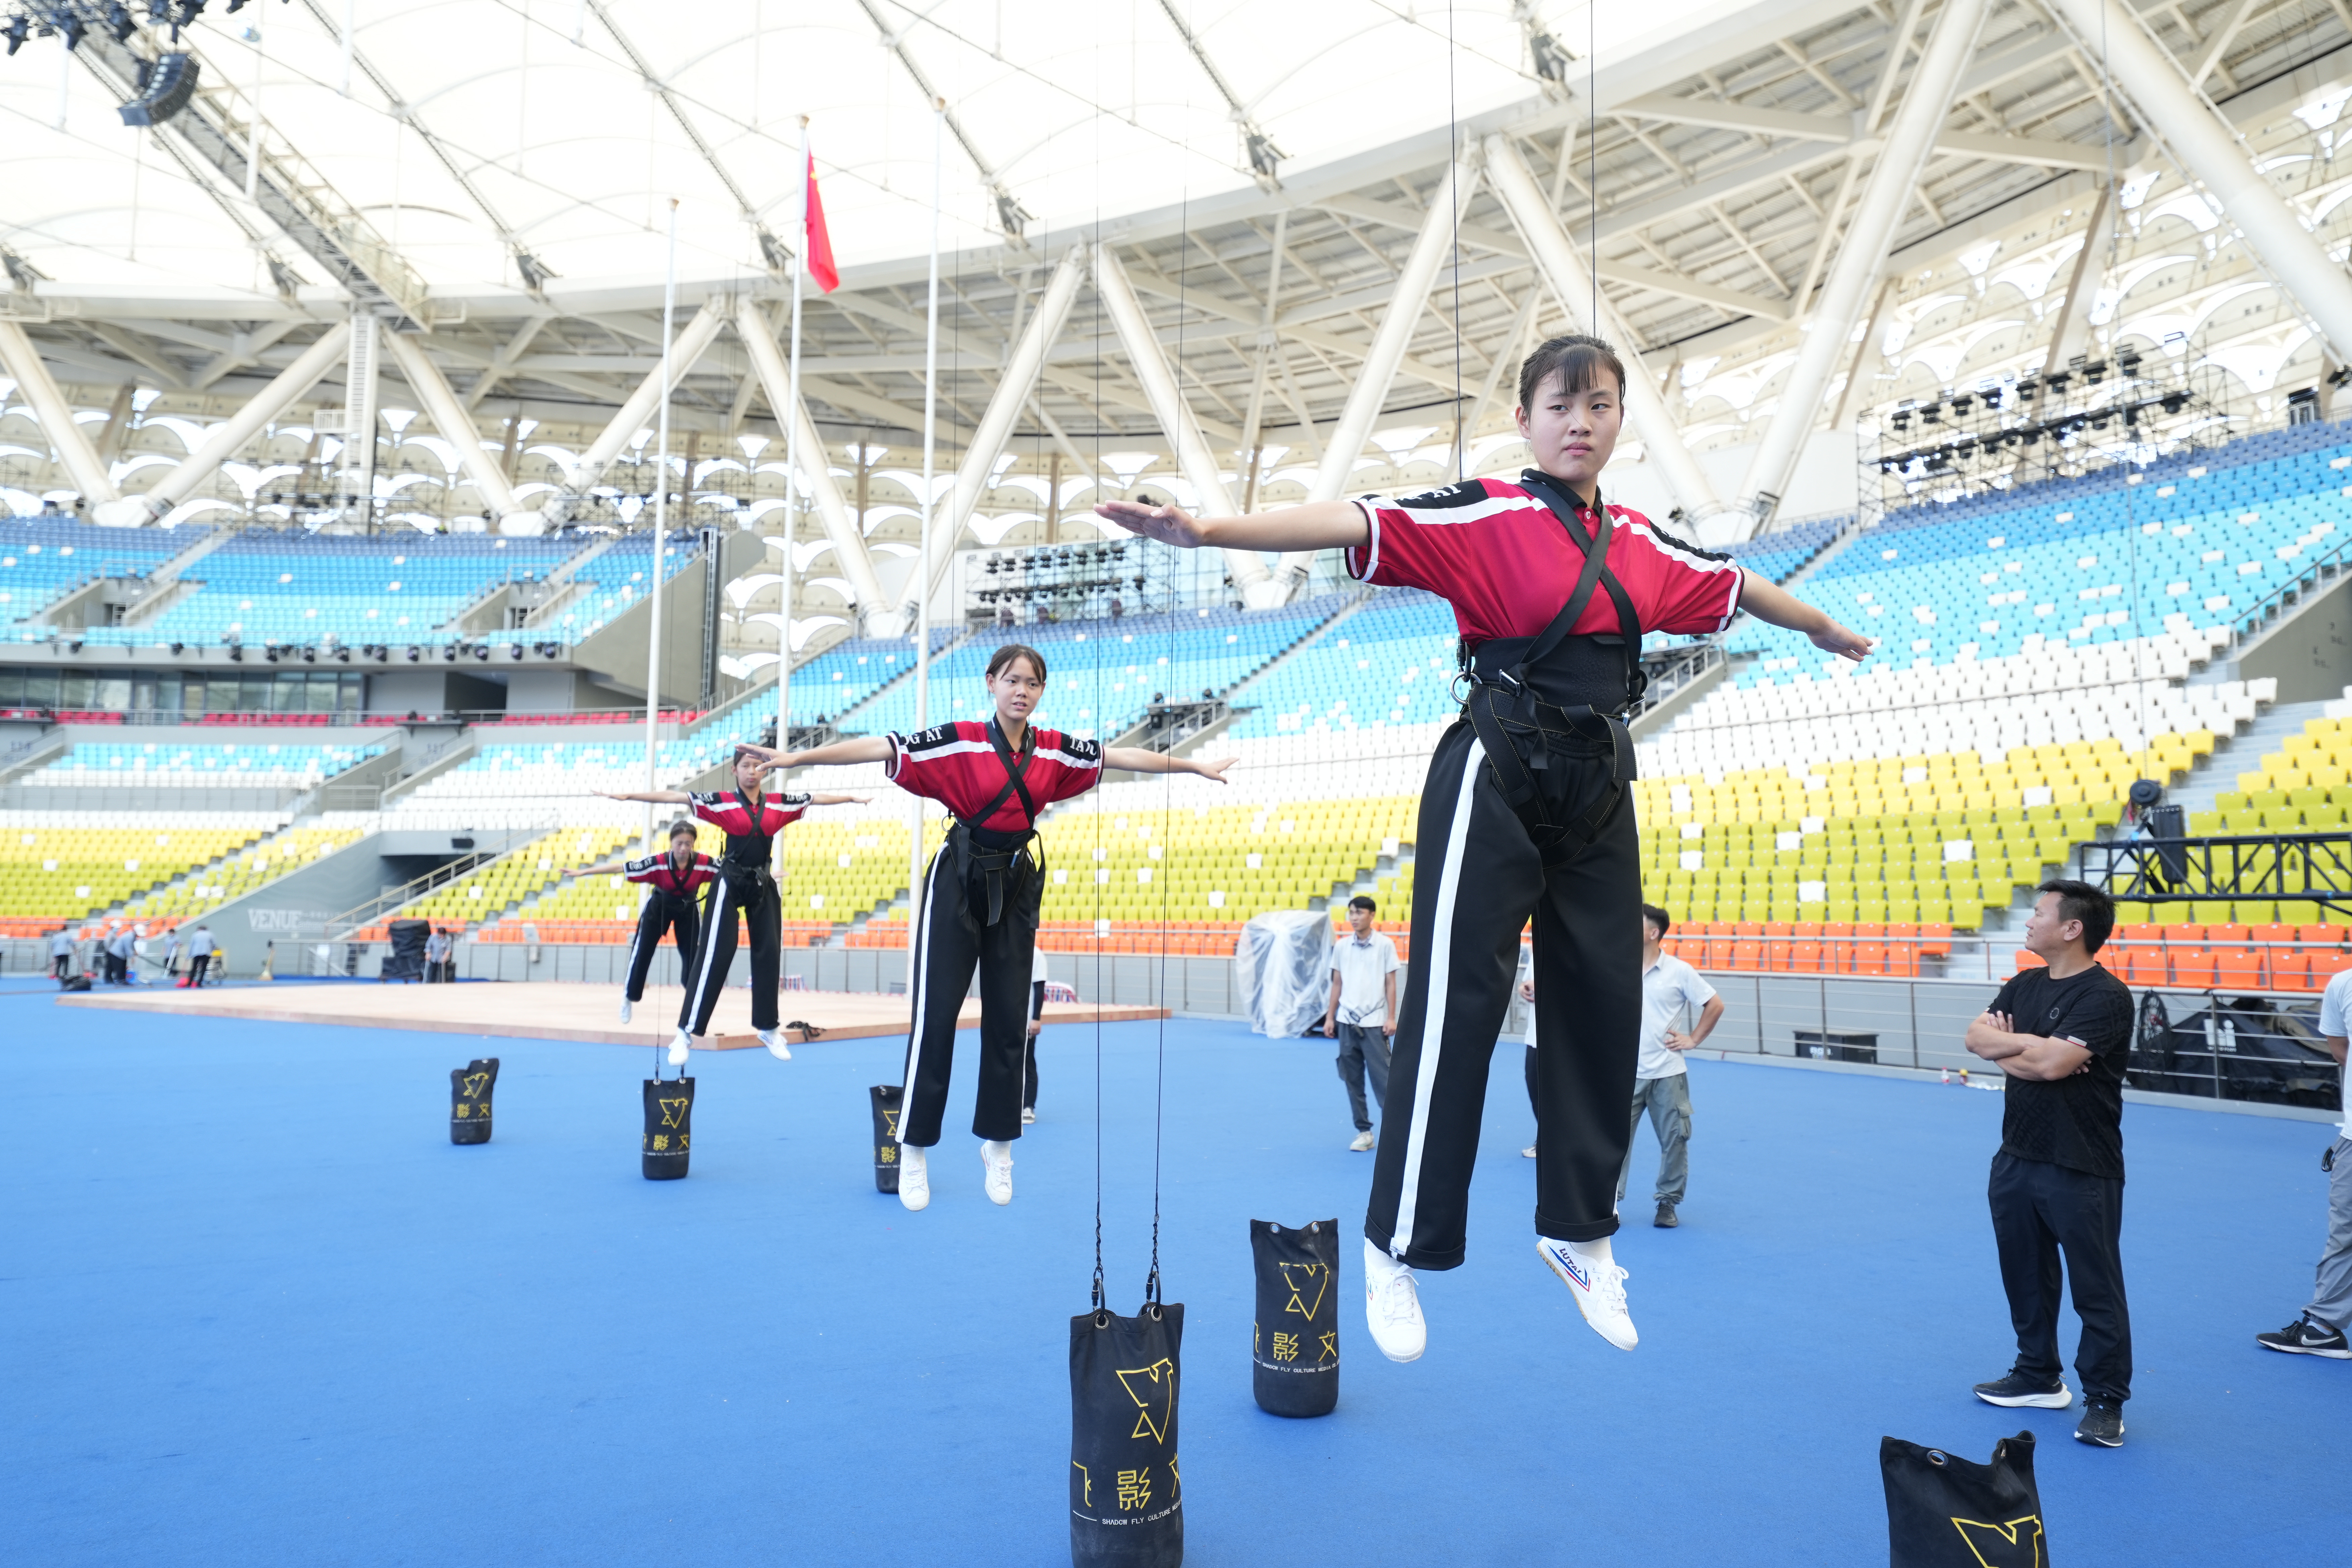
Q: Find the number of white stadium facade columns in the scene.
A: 11